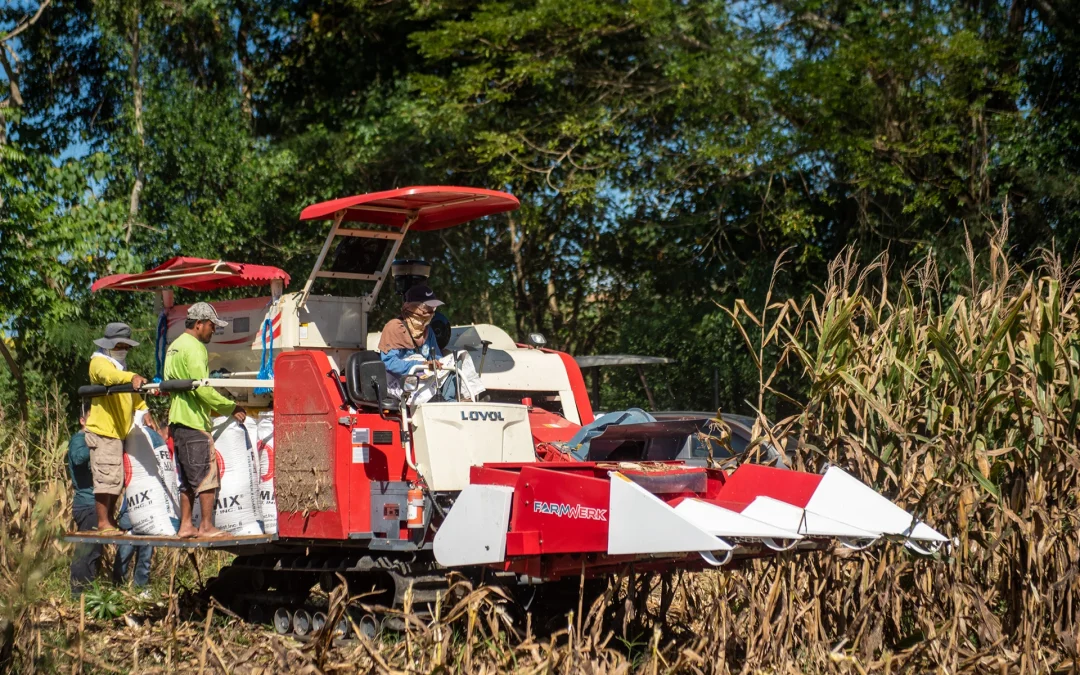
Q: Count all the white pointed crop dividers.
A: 4